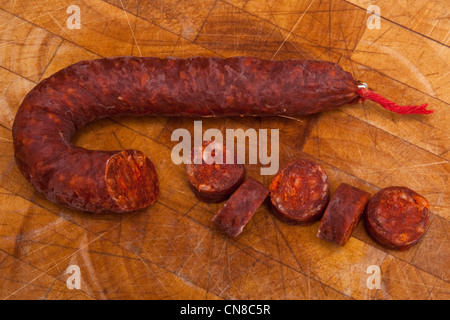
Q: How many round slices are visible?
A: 3